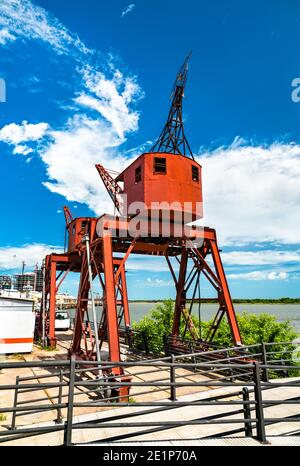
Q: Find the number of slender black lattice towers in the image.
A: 1